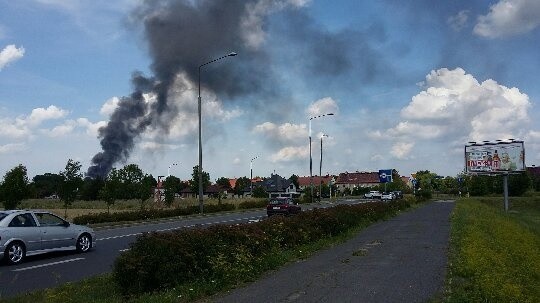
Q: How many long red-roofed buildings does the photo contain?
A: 2